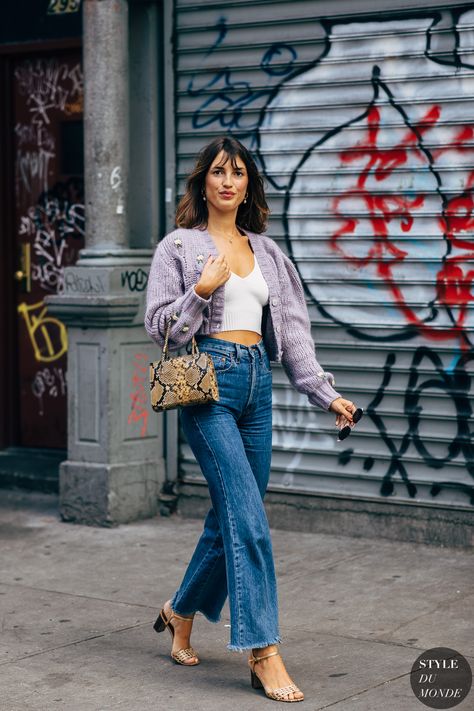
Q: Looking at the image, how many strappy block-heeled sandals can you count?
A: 2